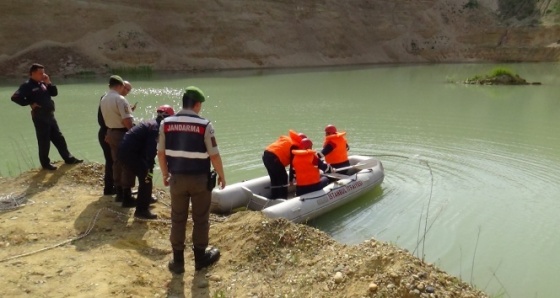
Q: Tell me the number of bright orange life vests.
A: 3